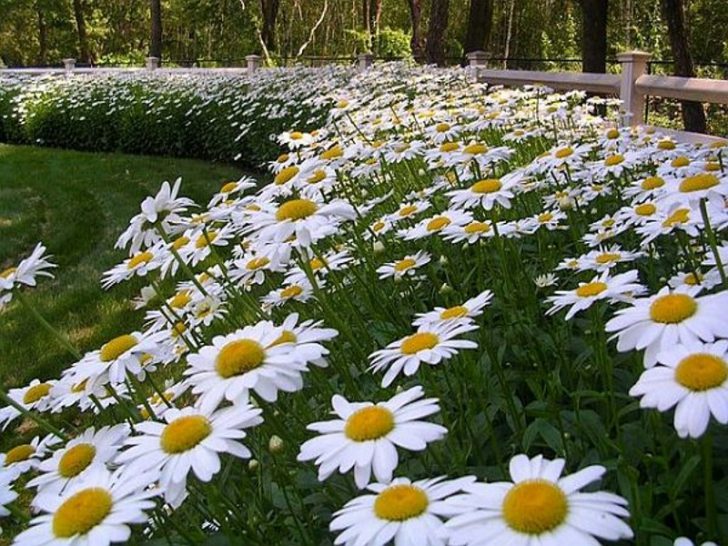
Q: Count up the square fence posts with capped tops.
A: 6